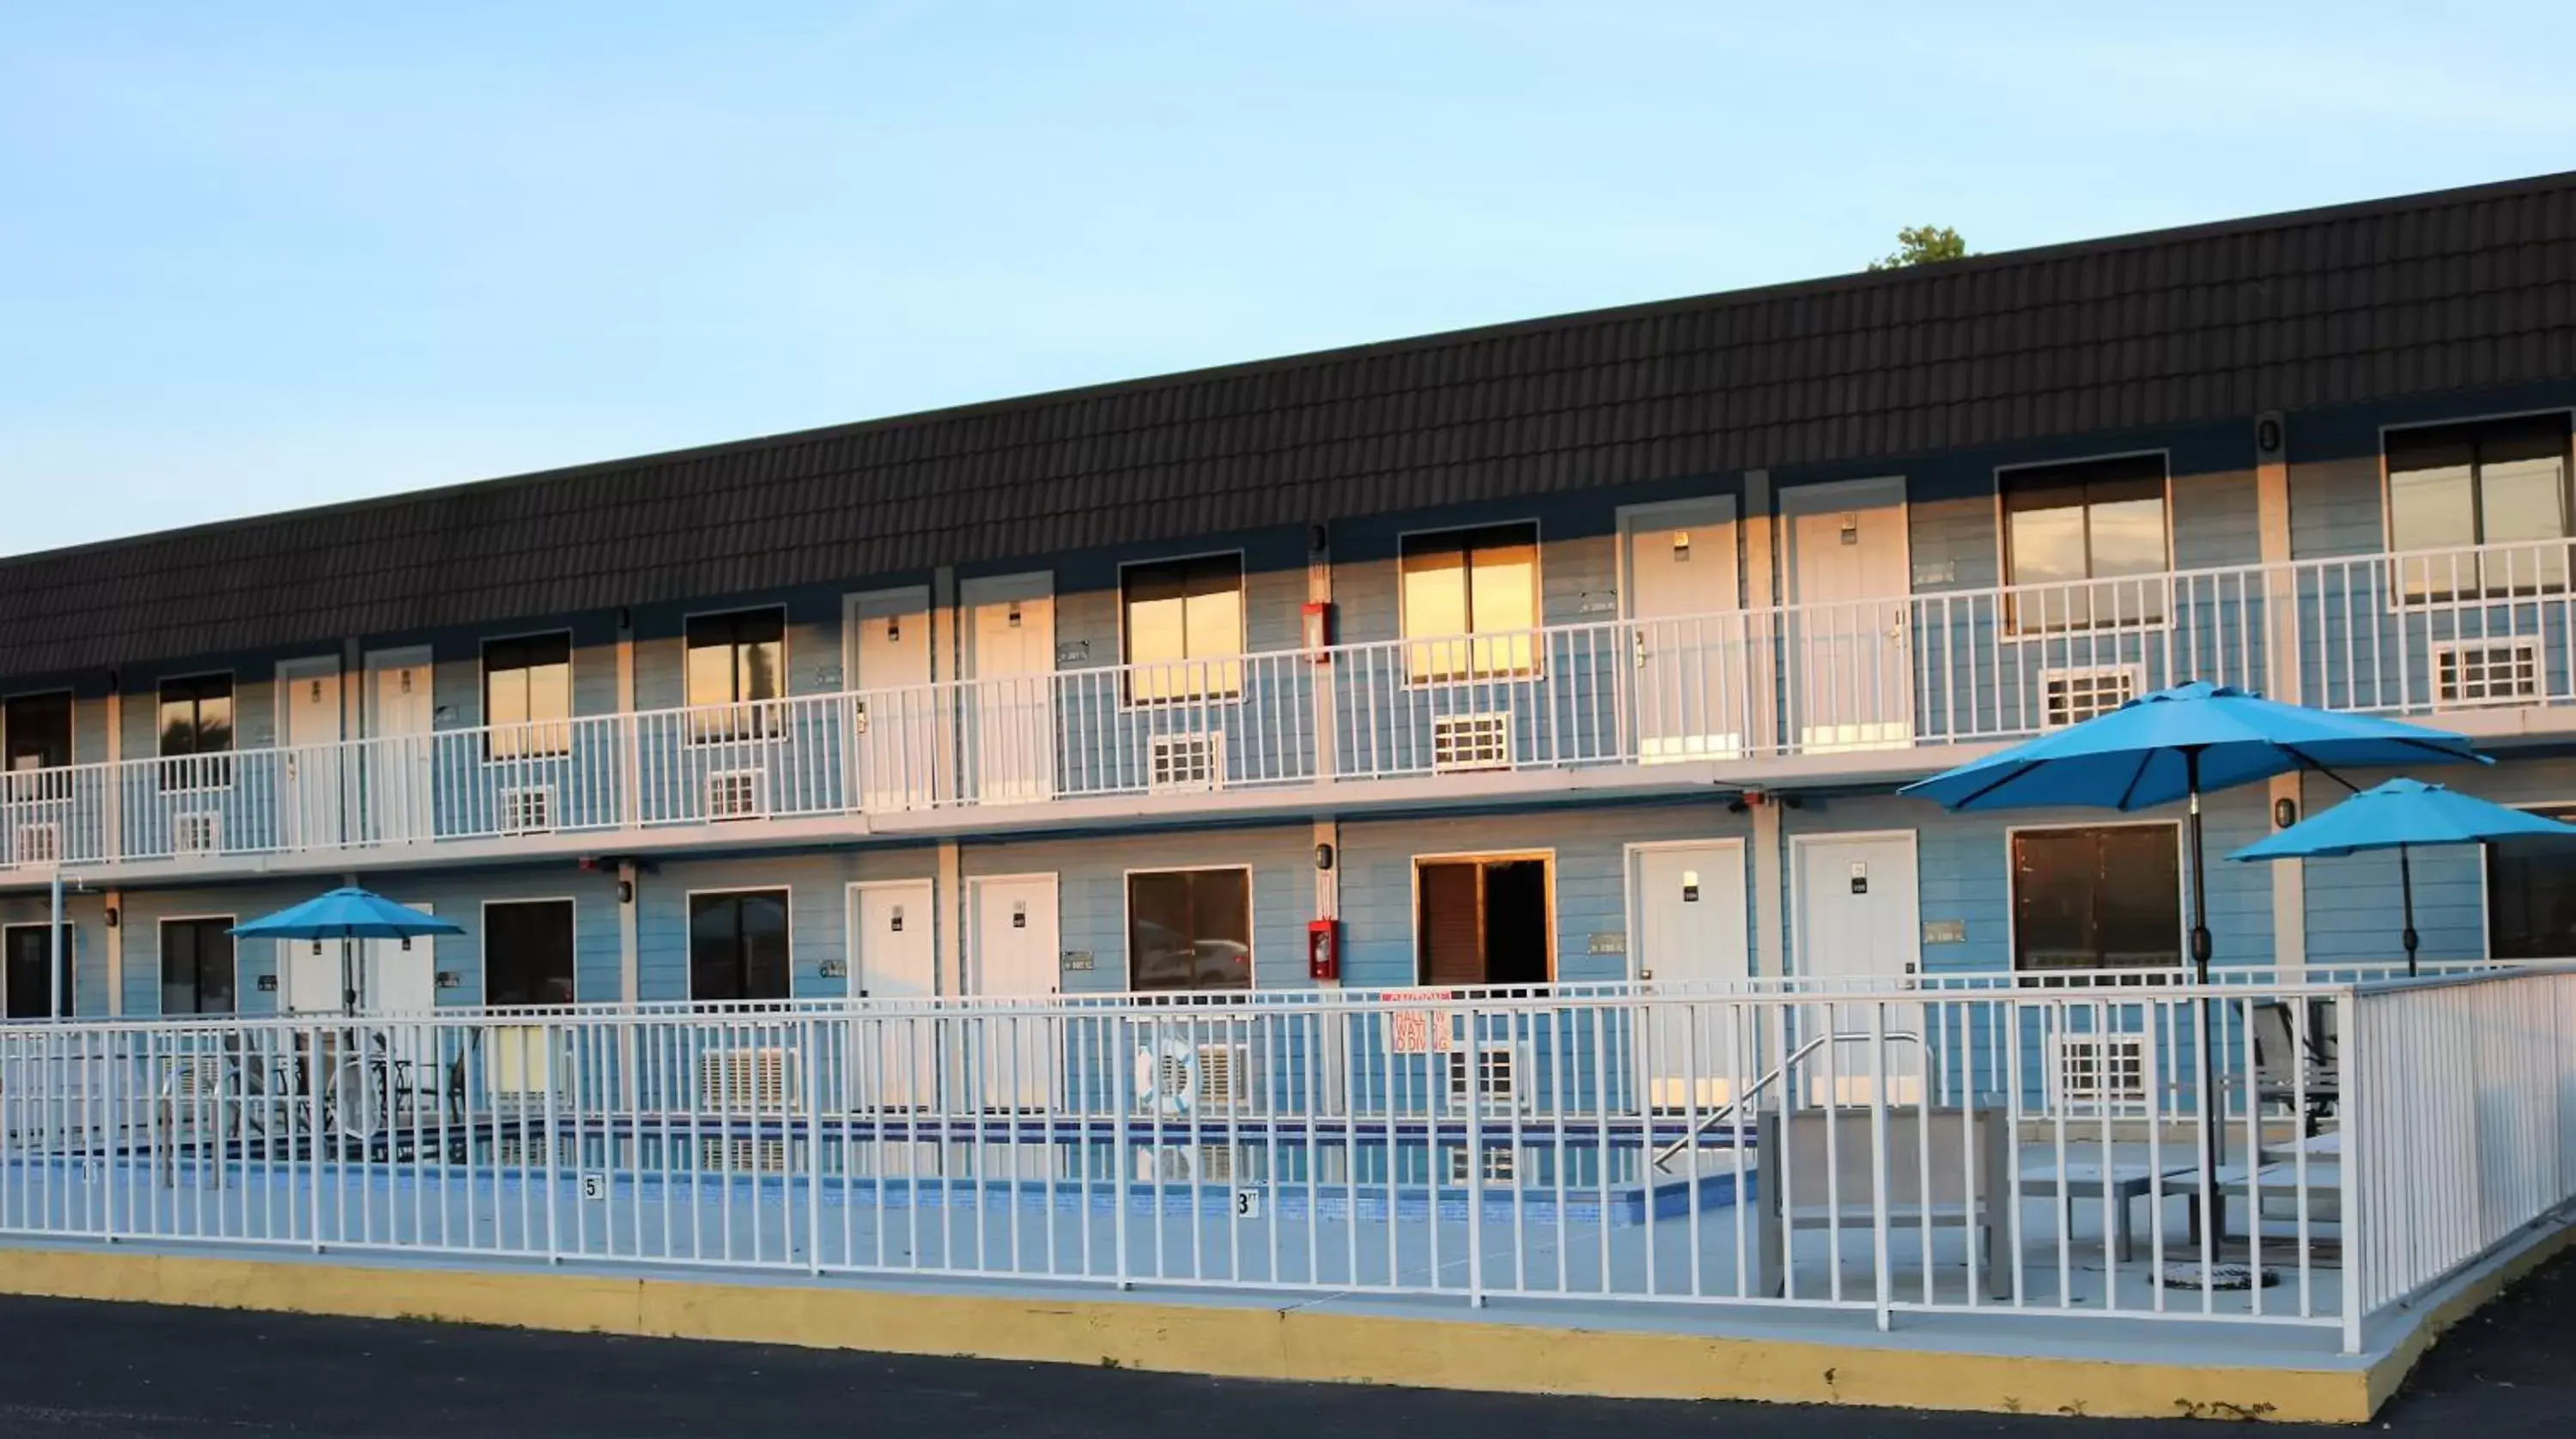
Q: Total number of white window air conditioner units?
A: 13